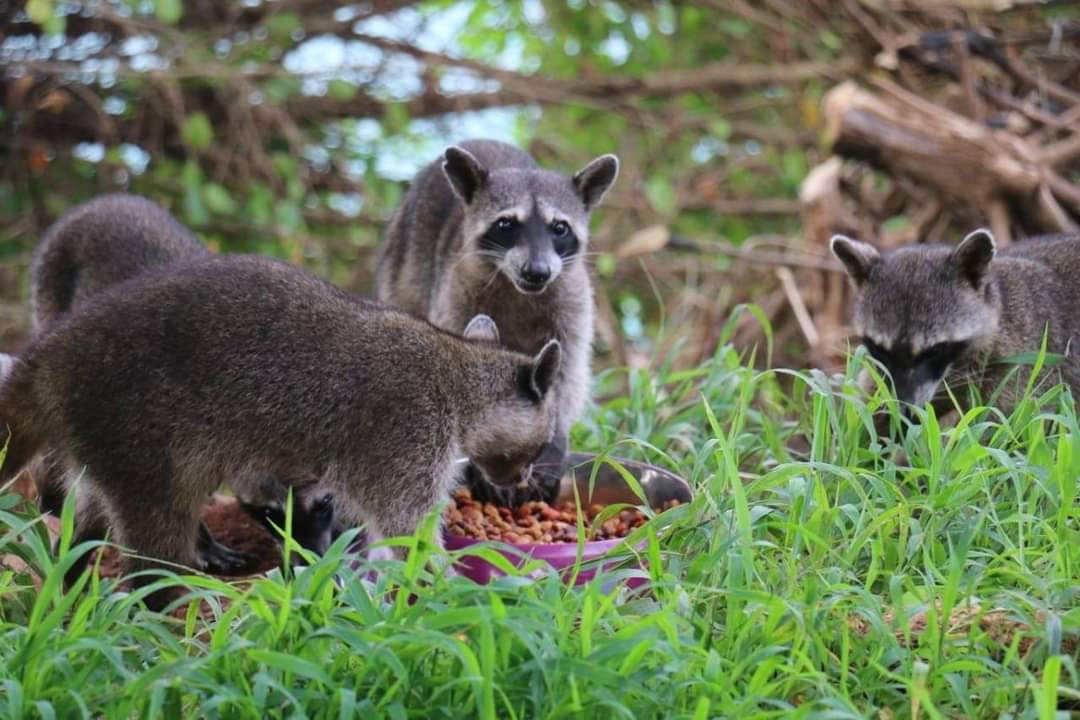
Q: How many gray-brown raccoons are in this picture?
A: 4